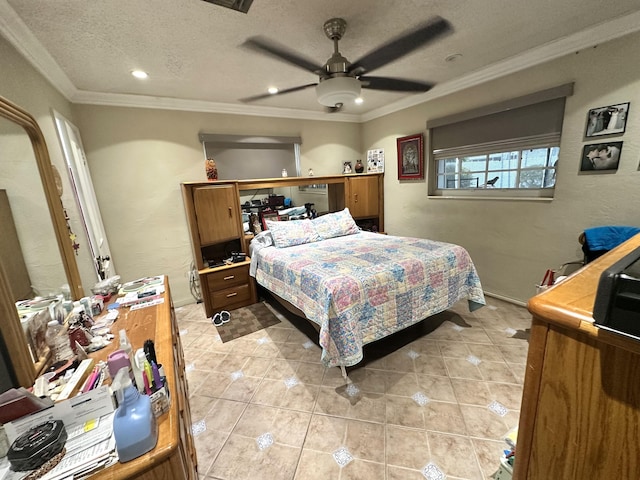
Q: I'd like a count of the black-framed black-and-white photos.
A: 2